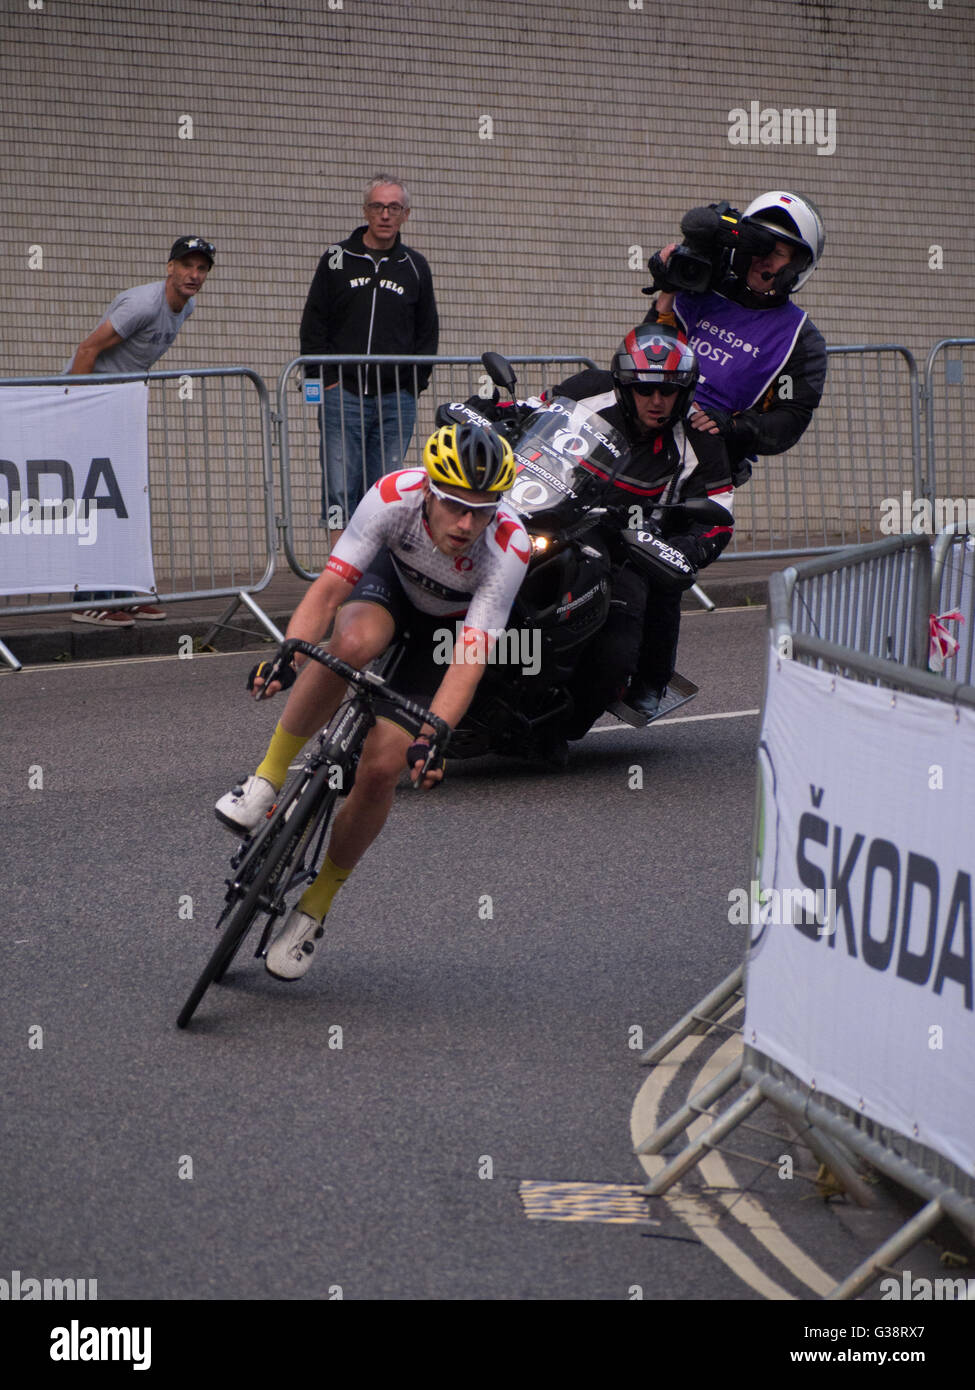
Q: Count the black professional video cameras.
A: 1